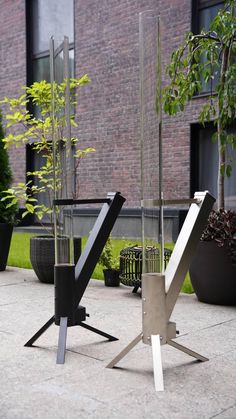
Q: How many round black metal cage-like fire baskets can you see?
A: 1